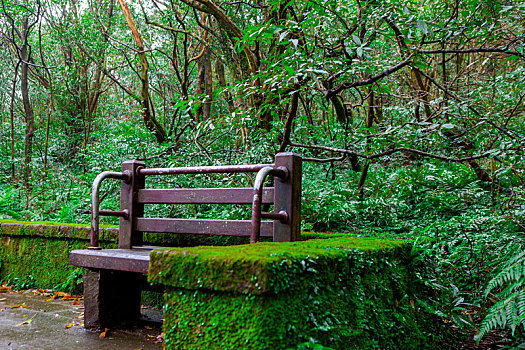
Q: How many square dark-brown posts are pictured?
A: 2